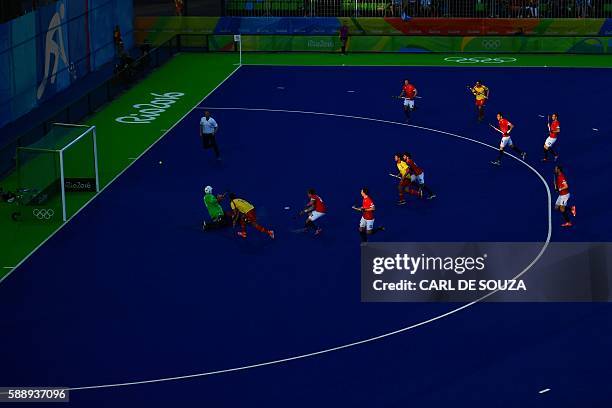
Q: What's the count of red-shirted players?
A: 7